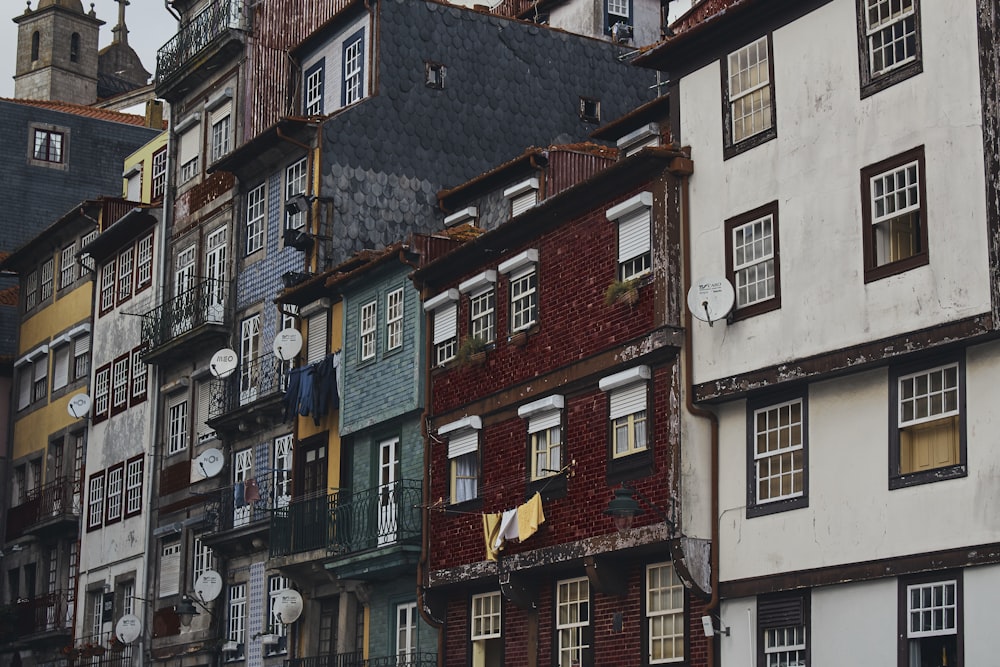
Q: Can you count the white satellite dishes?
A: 8